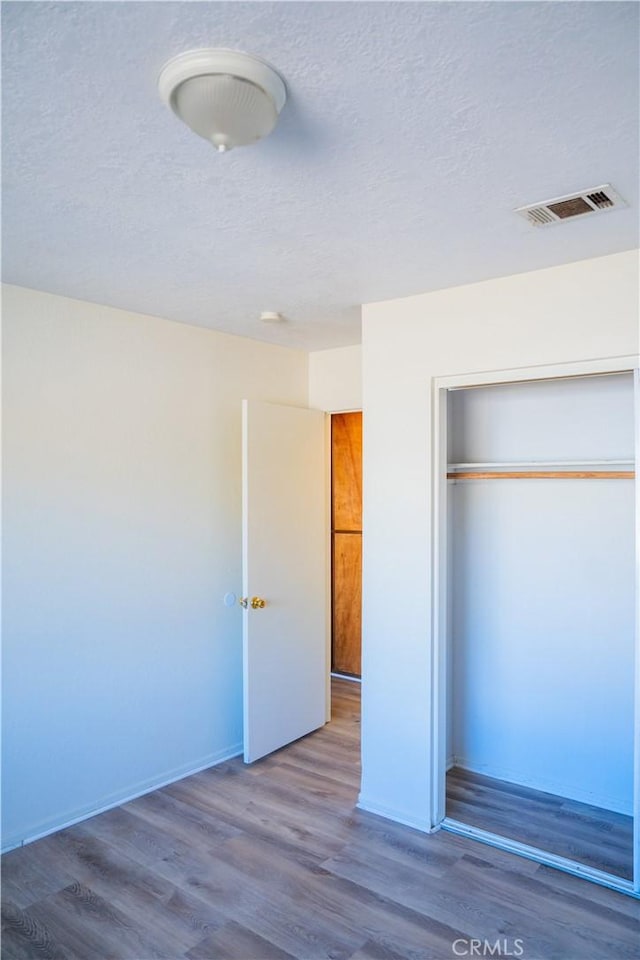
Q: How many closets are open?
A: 1